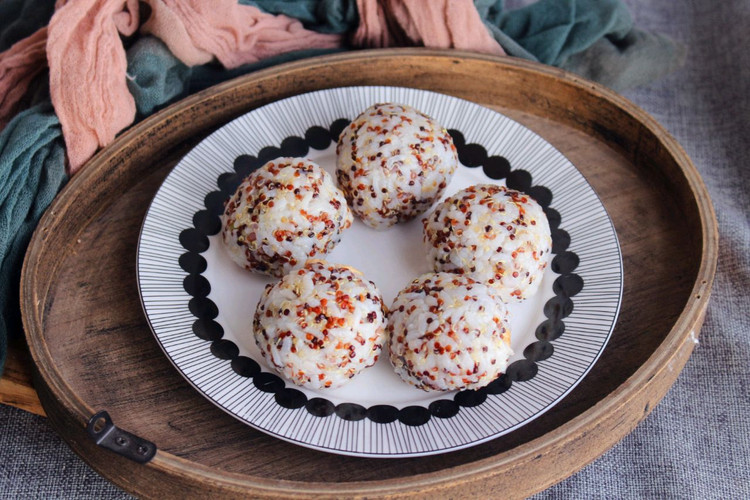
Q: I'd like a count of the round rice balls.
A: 5